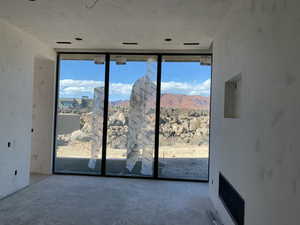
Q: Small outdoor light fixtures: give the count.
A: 3